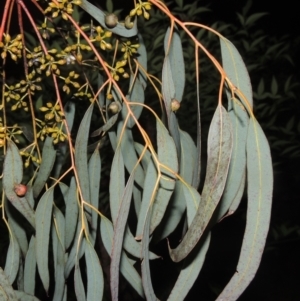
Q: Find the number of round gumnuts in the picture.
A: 5